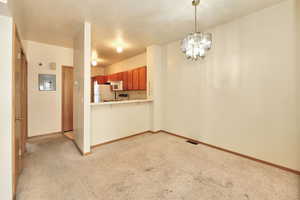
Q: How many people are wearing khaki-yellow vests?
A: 0